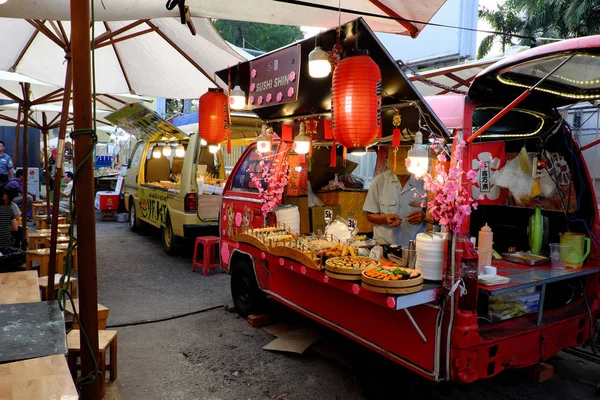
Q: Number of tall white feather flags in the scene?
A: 0